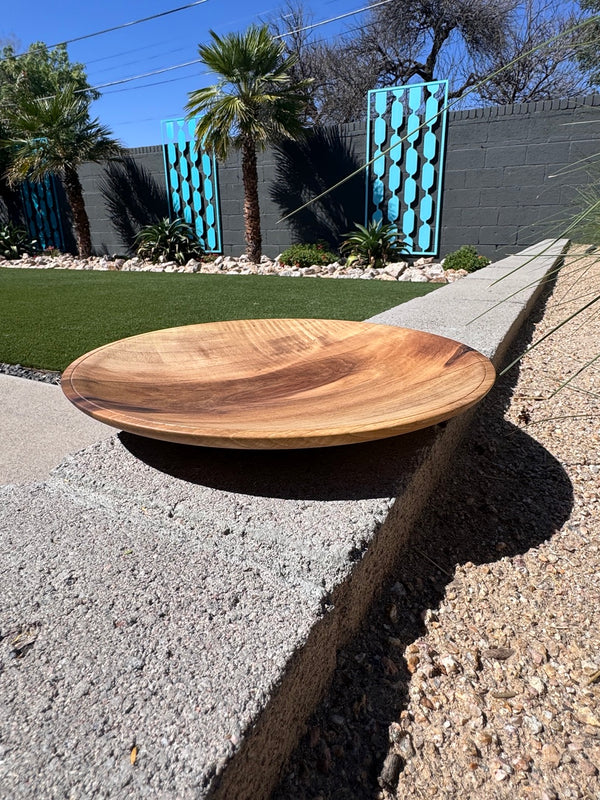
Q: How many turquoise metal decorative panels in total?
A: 3